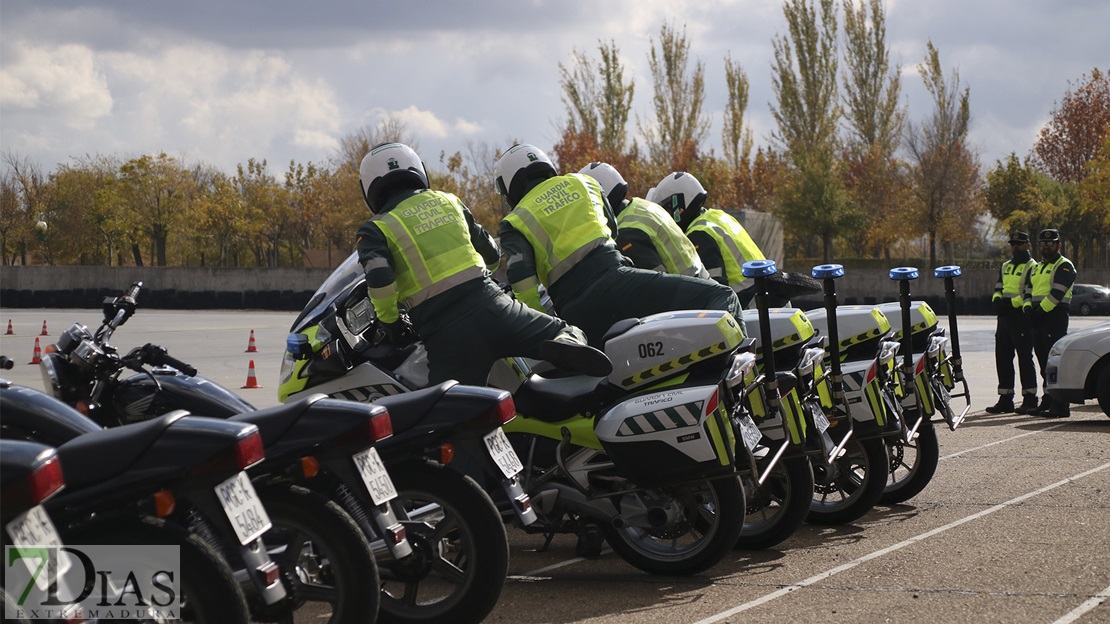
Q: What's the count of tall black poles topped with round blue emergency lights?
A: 4